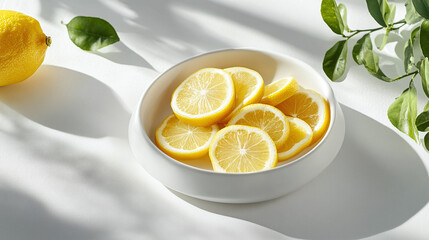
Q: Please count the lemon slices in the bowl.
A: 8